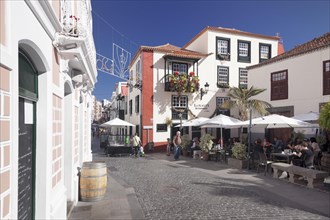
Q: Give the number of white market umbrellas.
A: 5